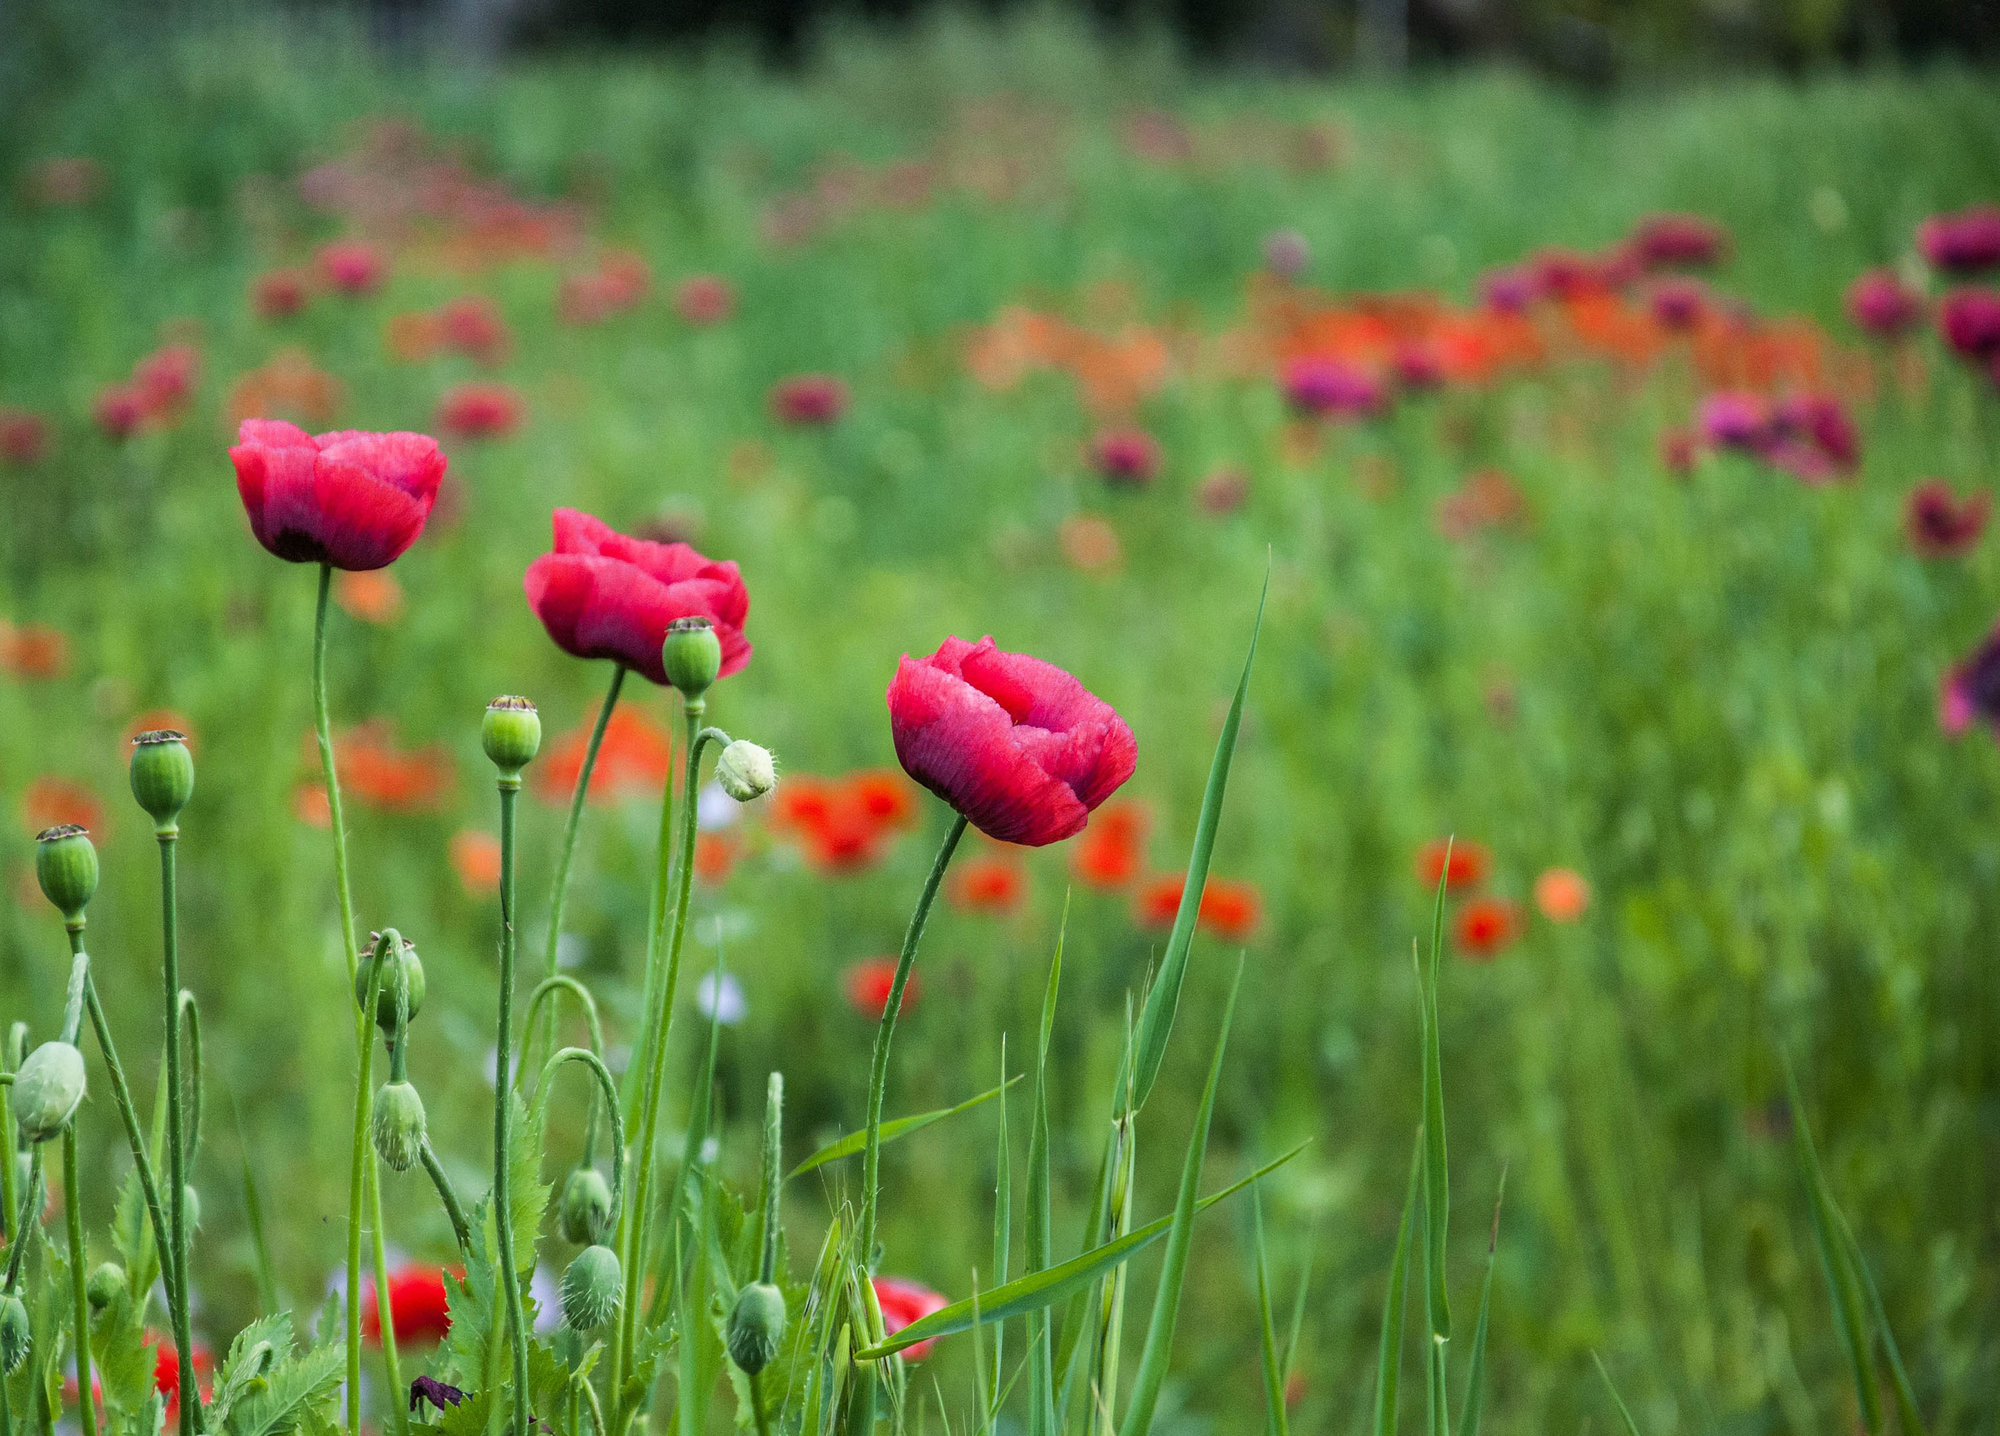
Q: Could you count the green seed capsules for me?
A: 5